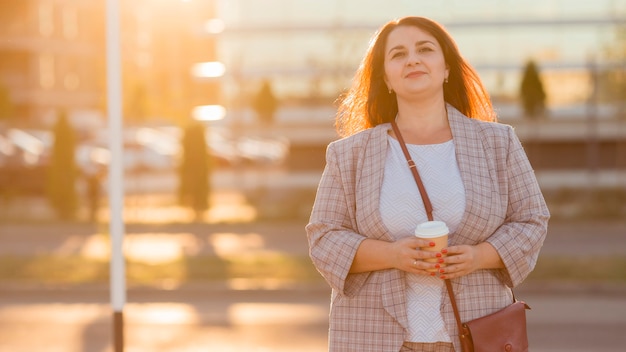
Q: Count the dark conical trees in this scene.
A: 4